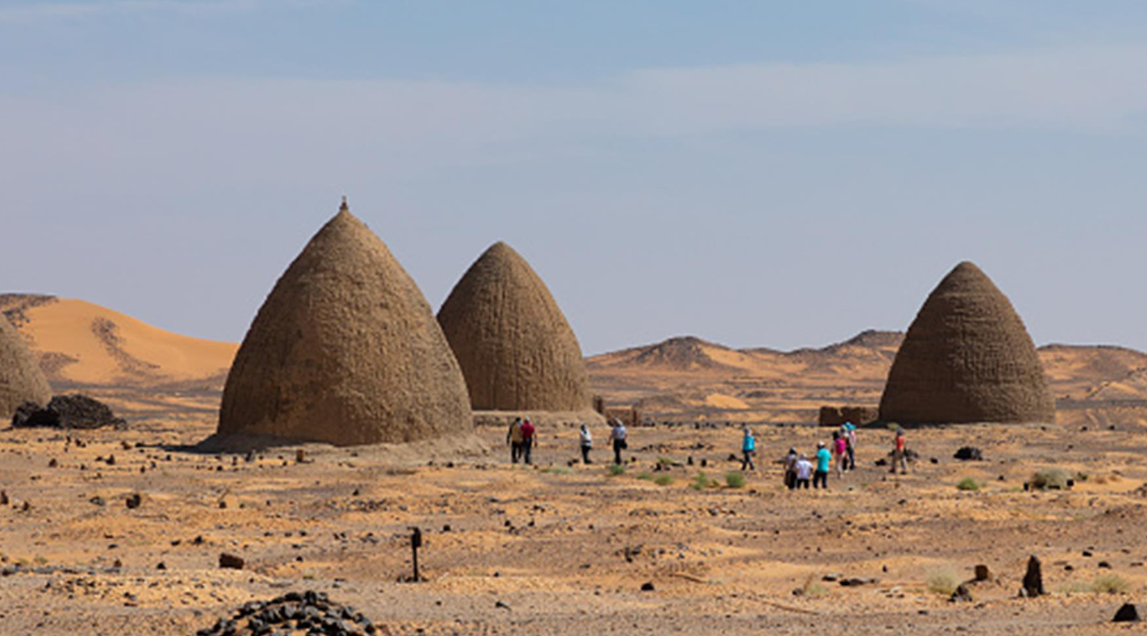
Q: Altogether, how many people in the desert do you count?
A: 12